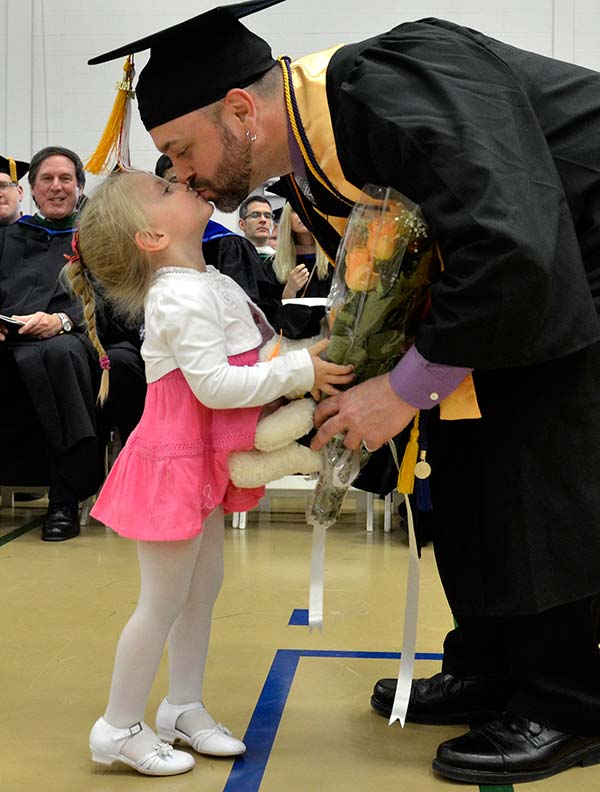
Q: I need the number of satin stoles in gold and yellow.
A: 1